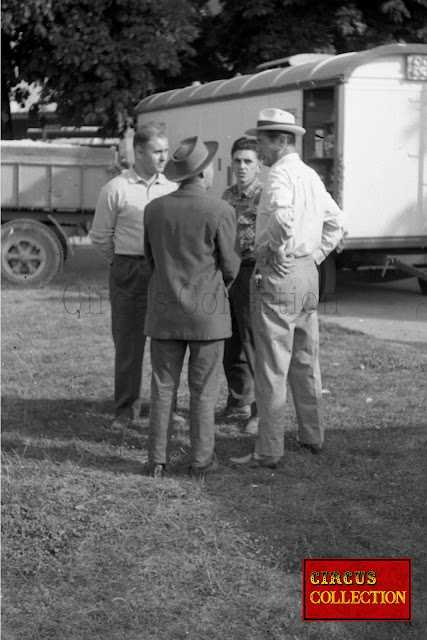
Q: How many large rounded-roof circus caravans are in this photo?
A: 1